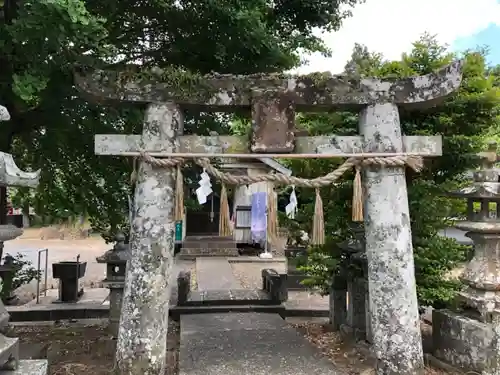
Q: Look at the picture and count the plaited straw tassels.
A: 5